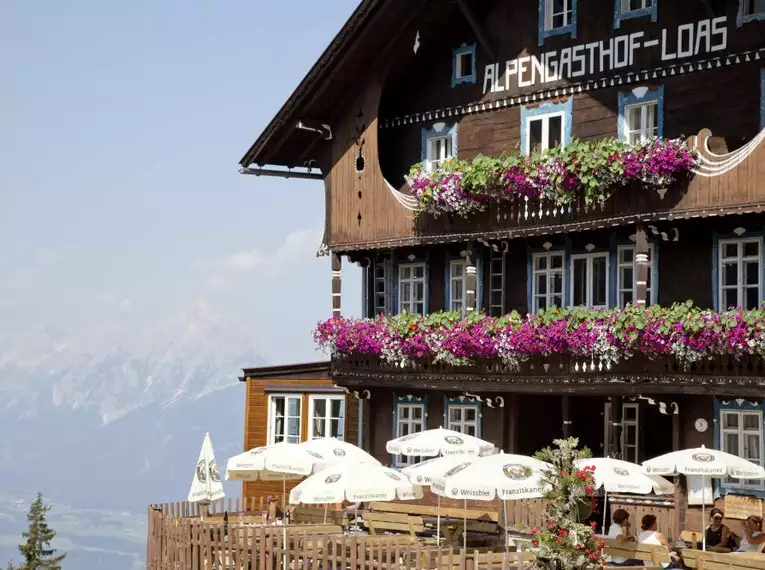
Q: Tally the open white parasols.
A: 8